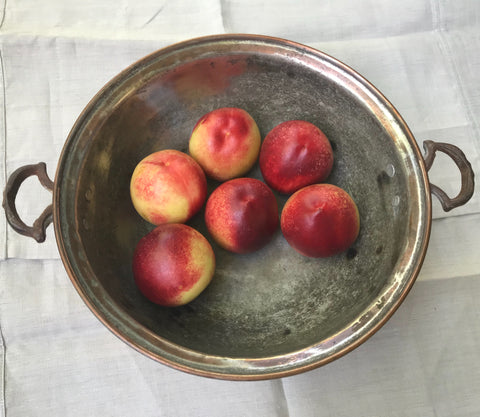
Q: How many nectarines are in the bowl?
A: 6